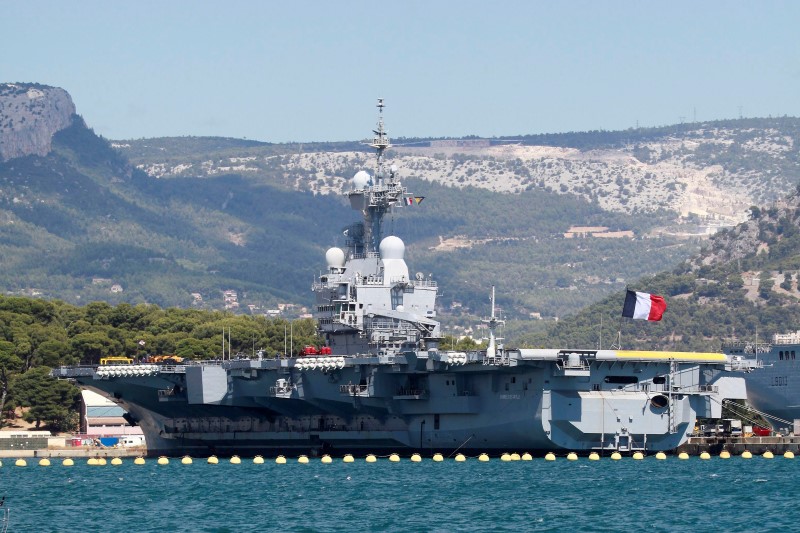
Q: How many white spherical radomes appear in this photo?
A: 3